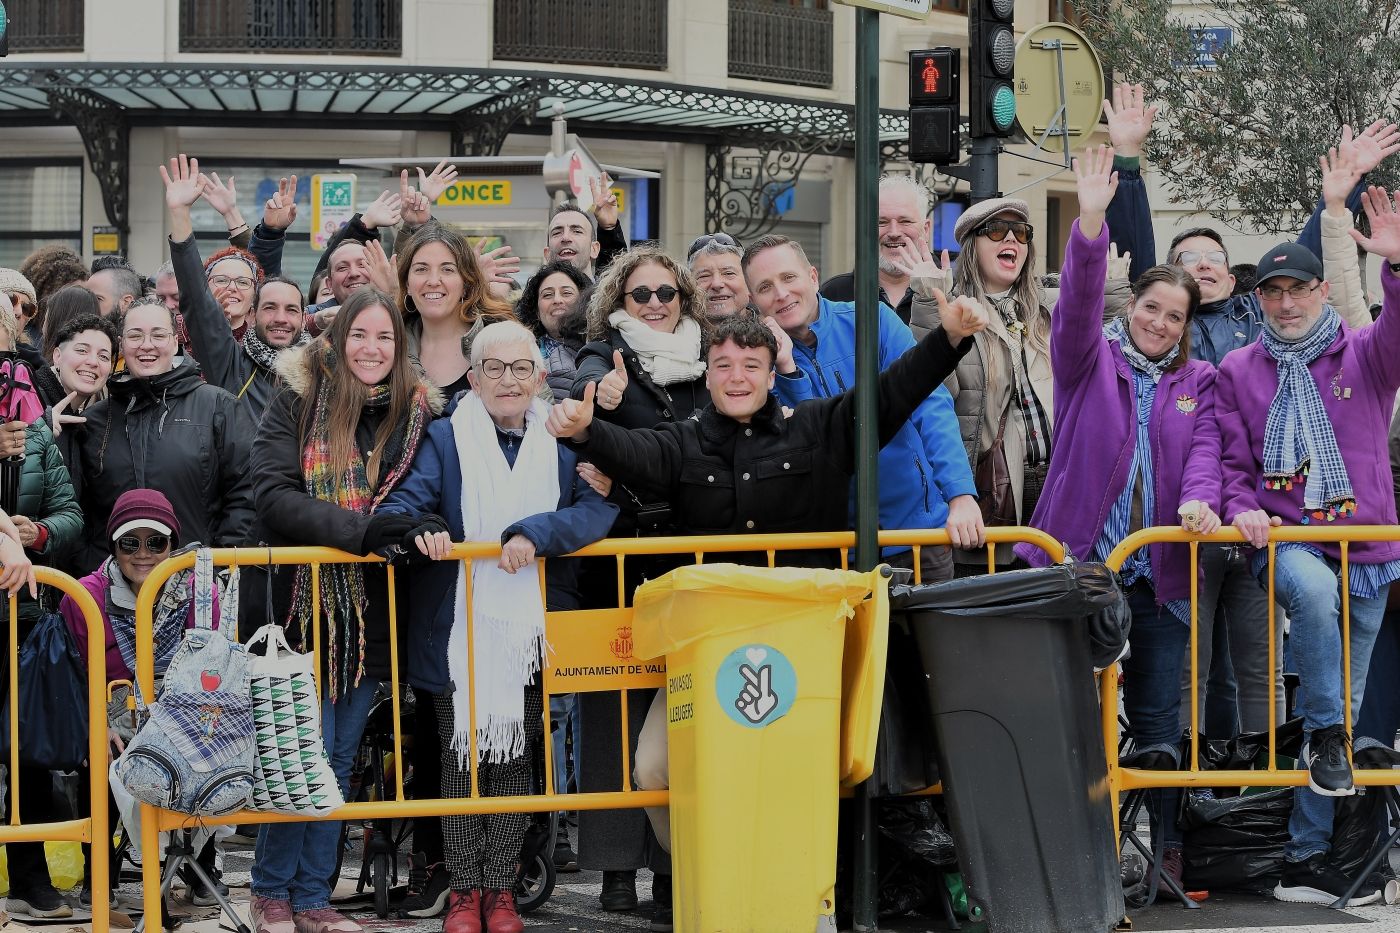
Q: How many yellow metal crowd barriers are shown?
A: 3